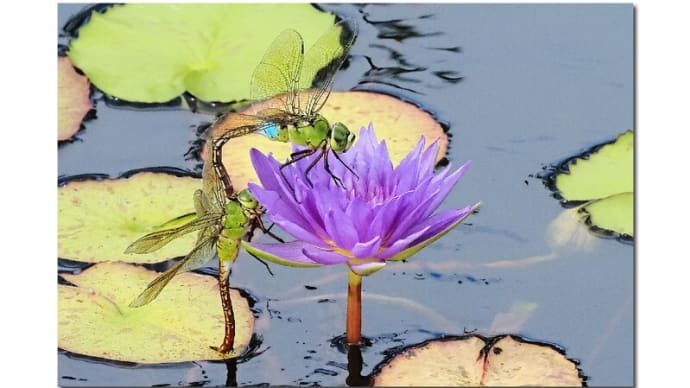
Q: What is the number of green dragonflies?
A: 2